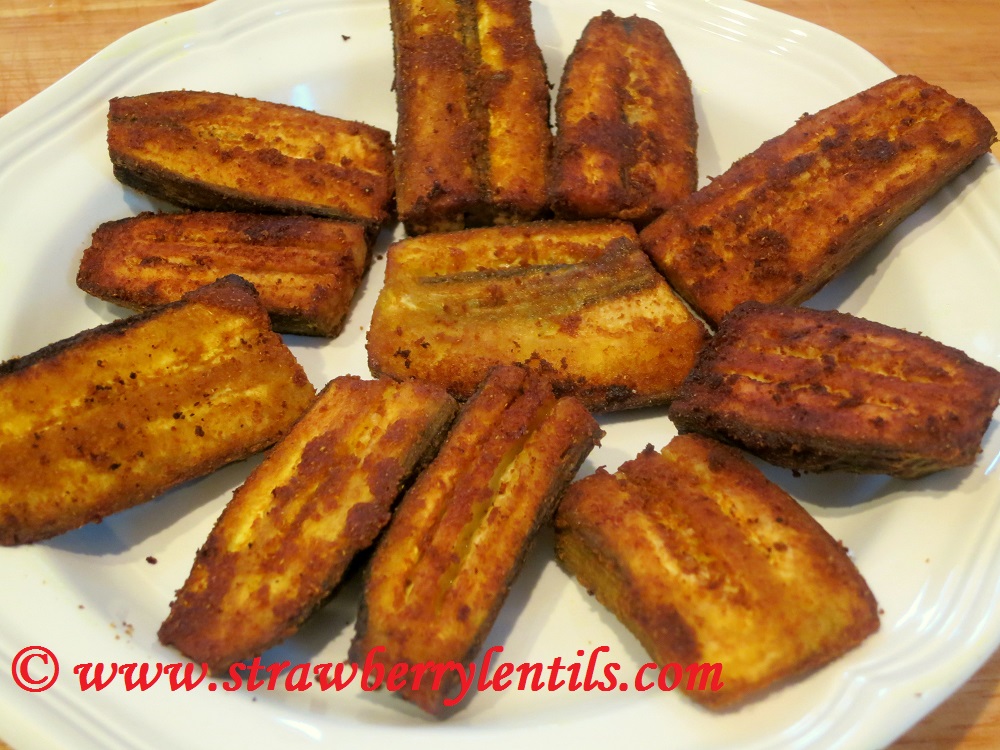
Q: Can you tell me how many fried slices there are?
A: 11